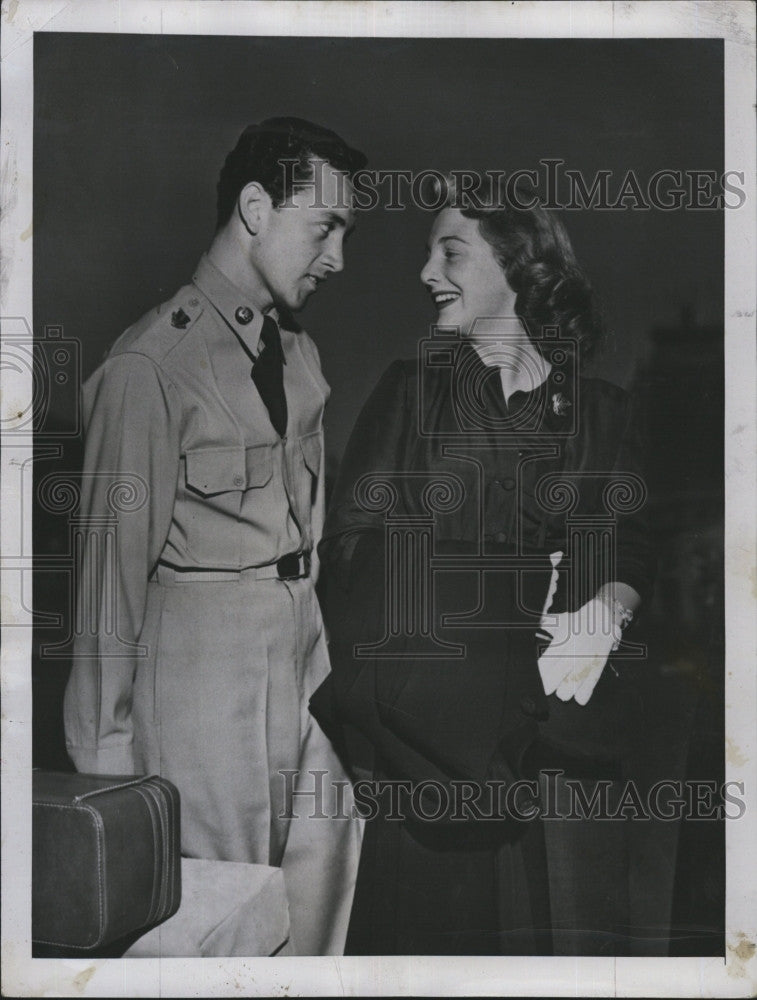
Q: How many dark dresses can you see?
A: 1